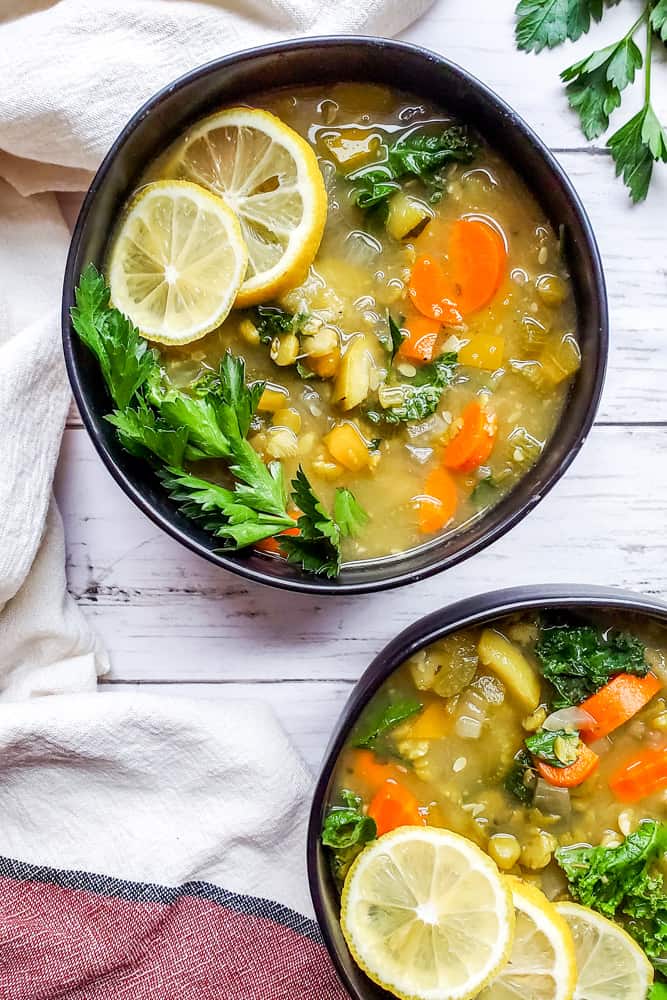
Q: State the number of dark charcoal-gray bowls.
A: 2